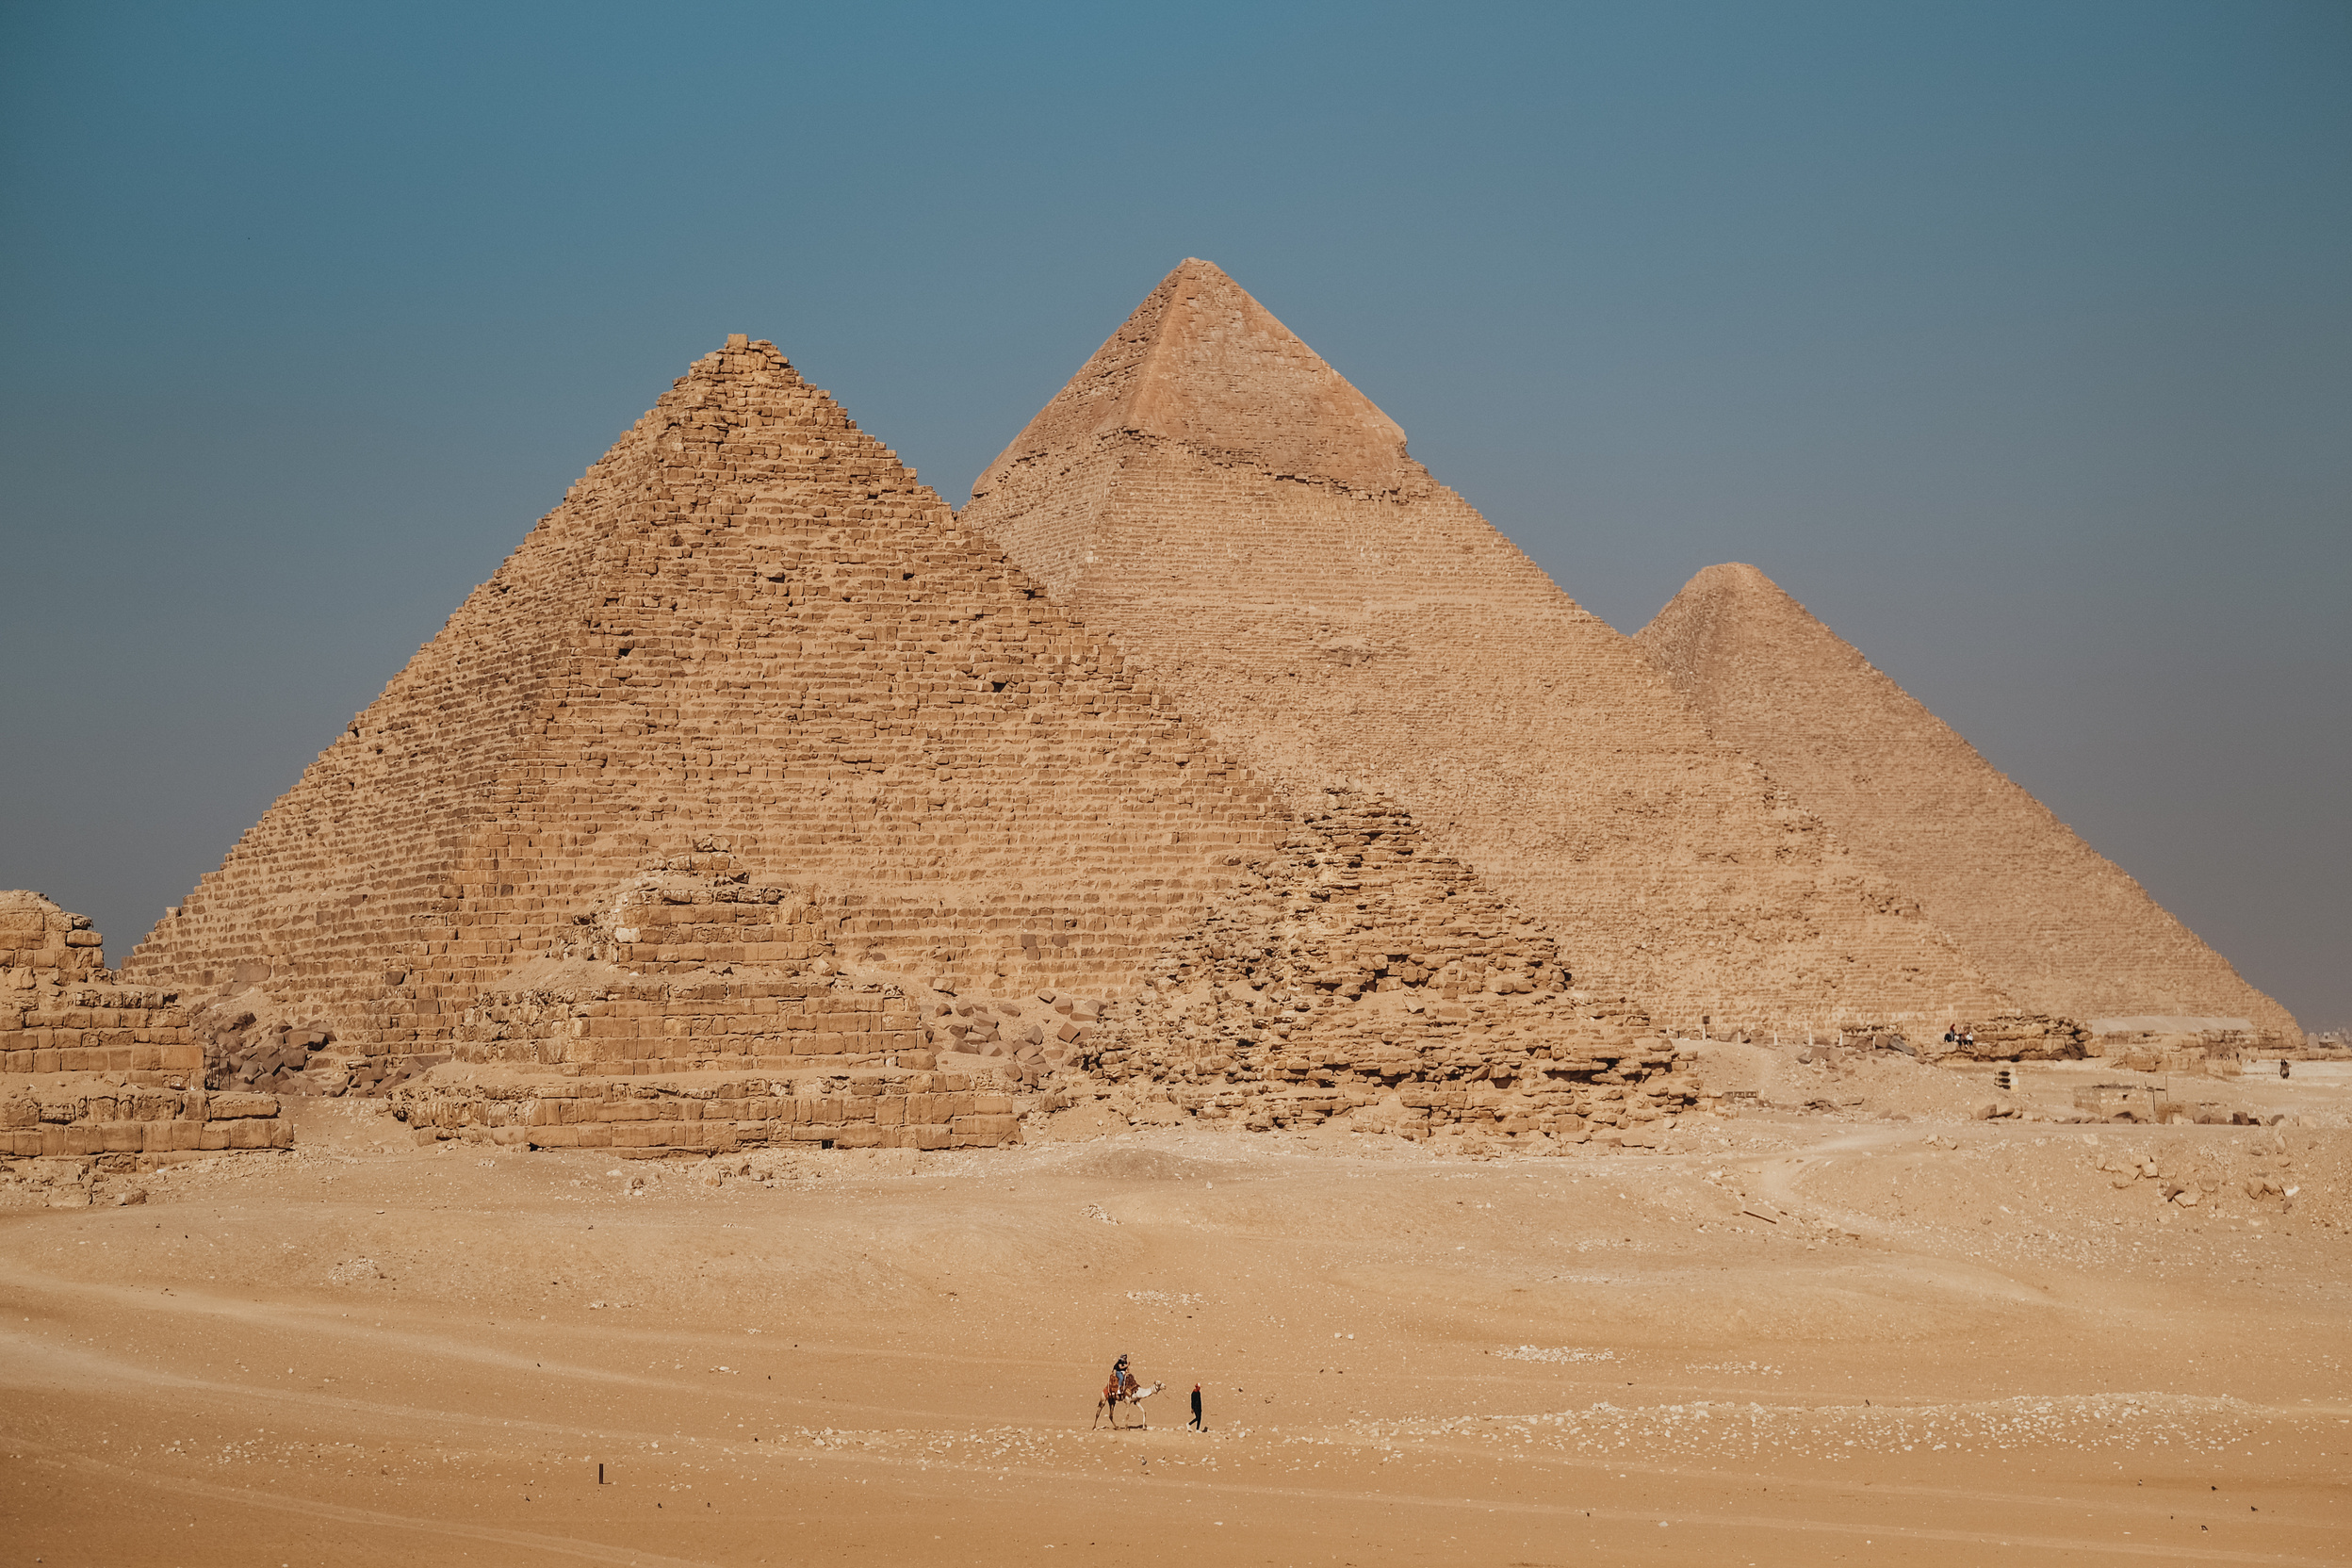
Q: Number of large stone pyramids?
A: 3